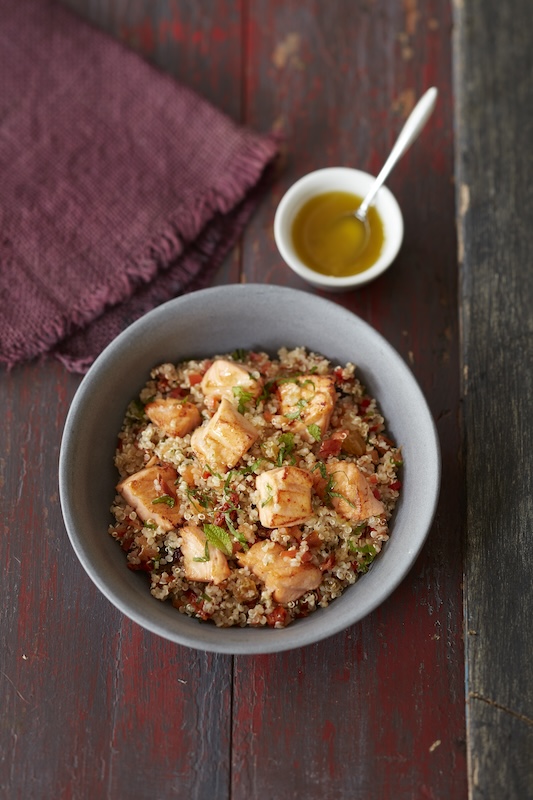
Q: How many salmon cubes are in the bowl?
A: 9